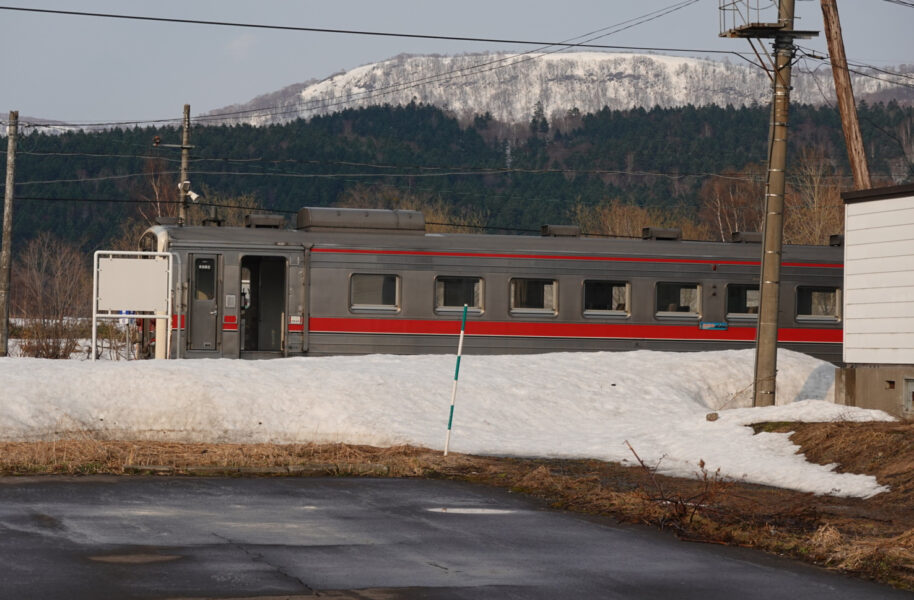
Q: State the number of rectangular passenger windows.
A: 7